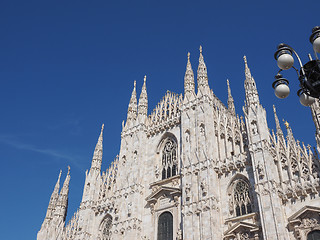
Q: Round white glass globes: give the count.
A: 4